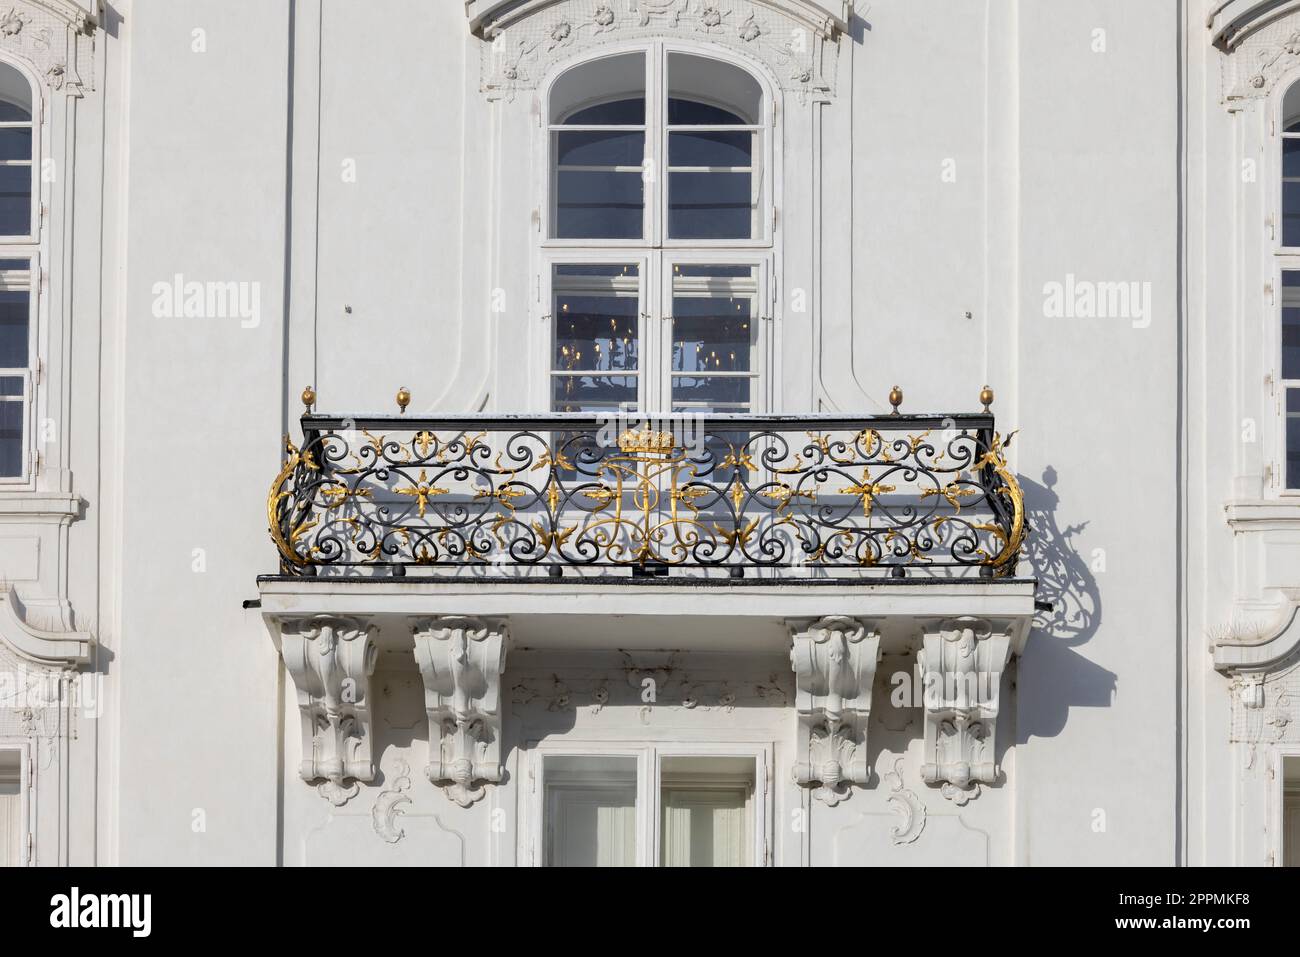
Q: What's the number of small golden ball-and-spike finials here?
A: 4